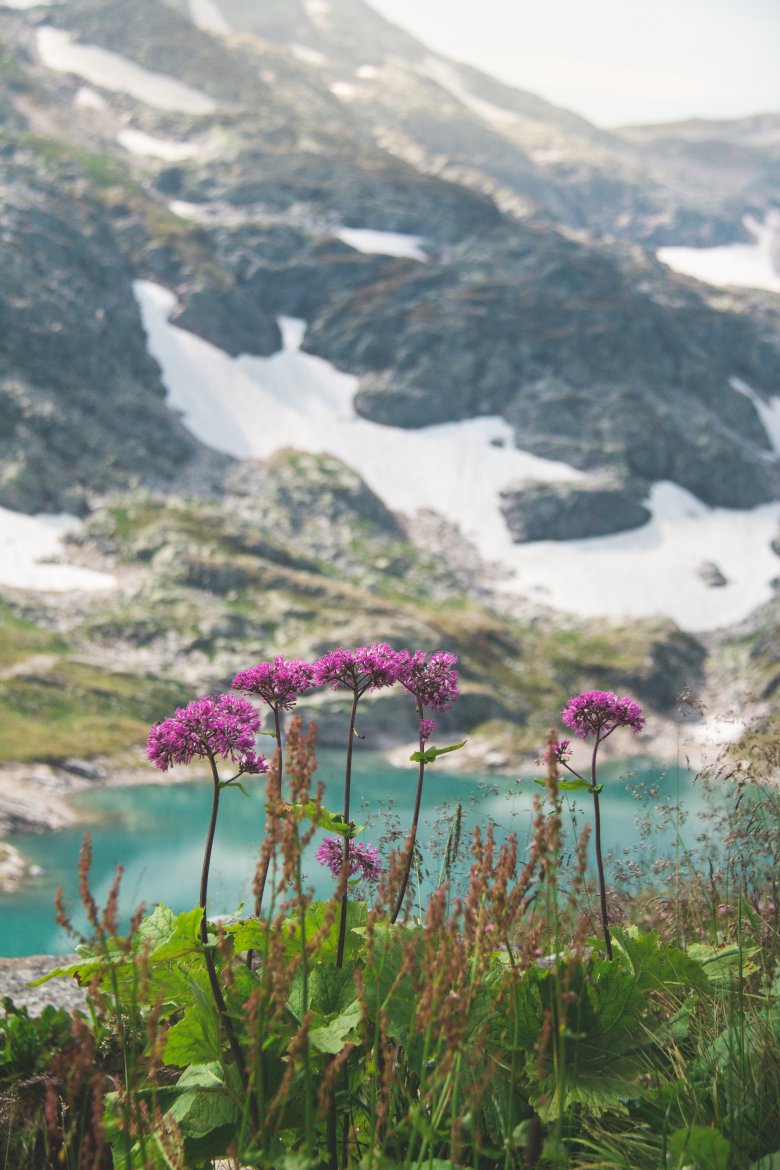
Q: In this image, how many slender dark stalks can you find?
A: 5